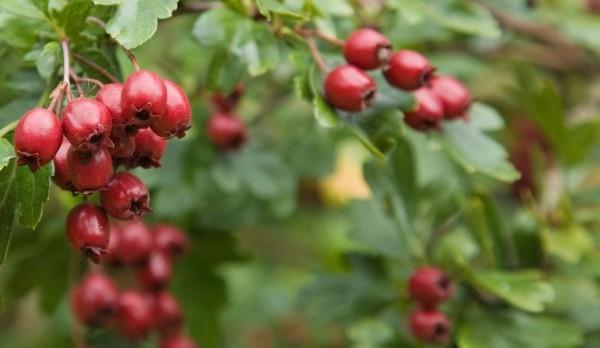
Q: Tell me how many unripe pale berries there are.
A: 0